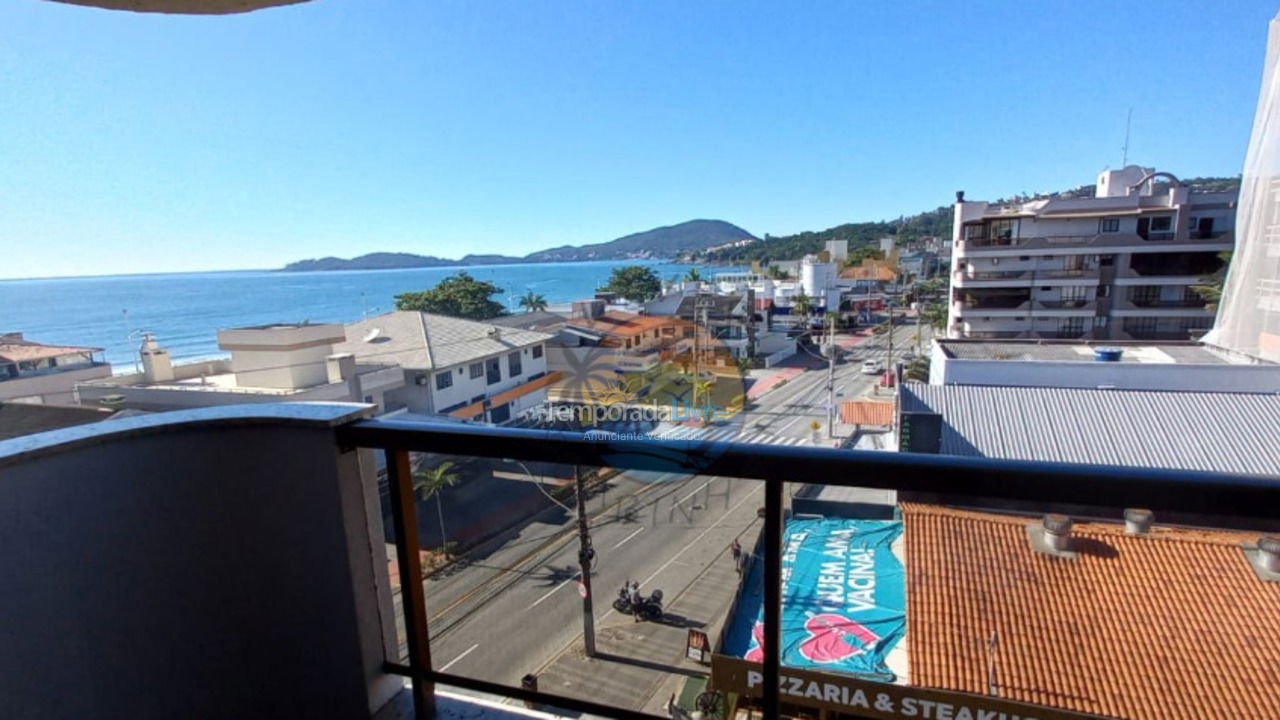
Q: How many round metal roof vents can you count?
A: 3